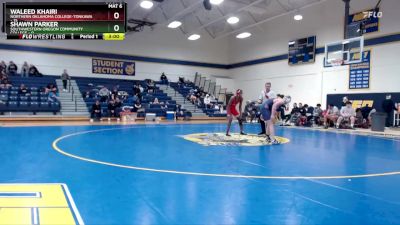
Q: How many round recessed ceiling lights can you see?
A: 7